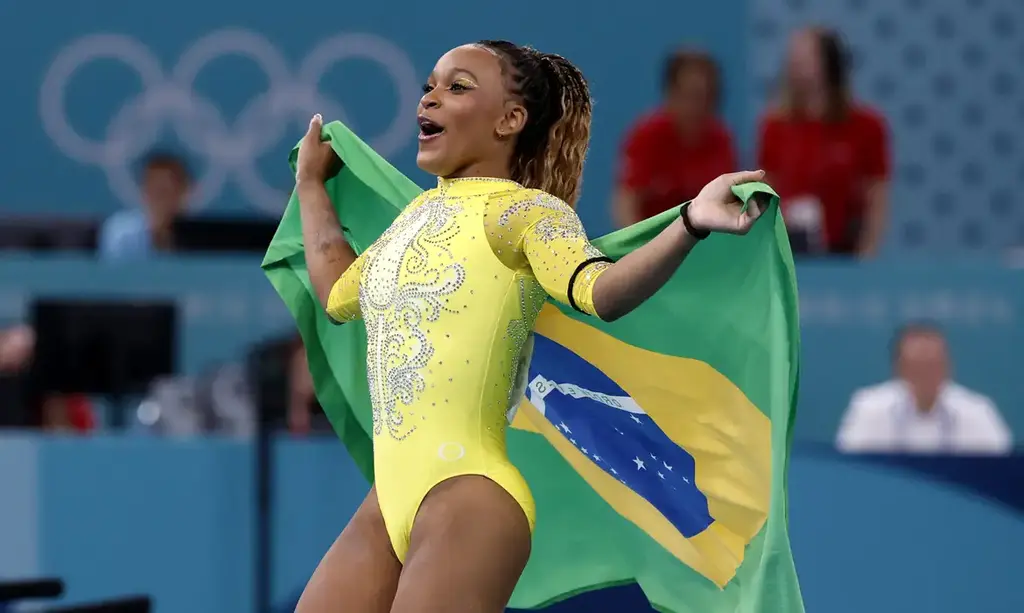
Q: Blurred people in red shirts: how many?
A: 2